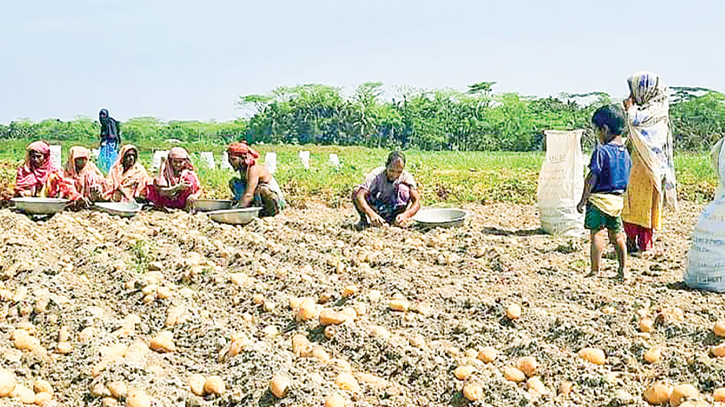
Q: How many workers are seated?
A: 6